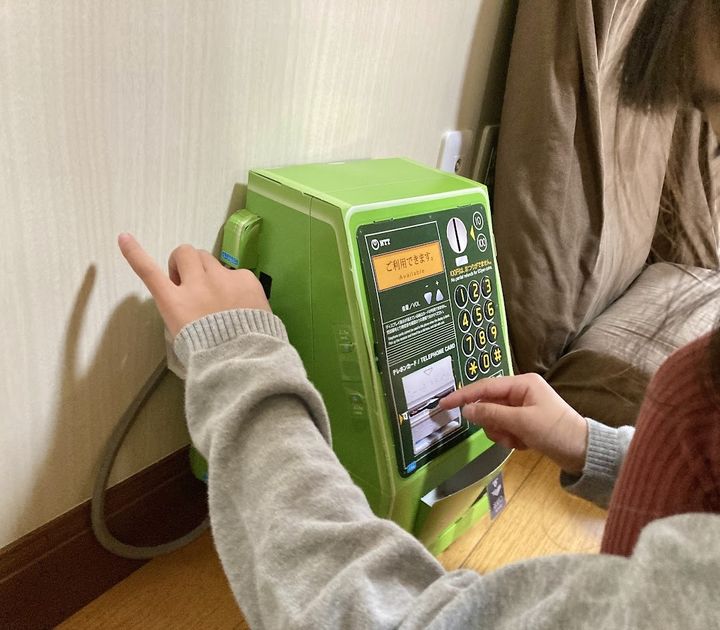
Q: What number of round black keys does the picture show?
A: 12